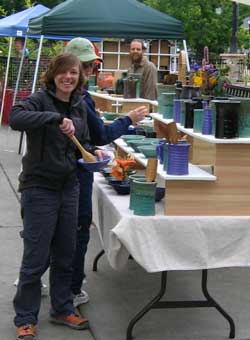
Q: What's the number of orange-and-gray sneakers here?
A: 2